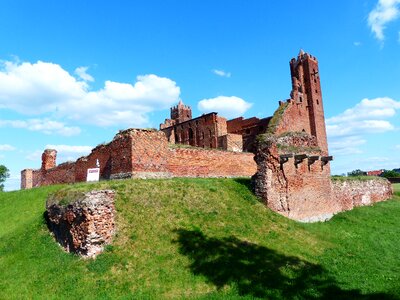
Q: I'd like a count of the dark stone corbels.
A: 4